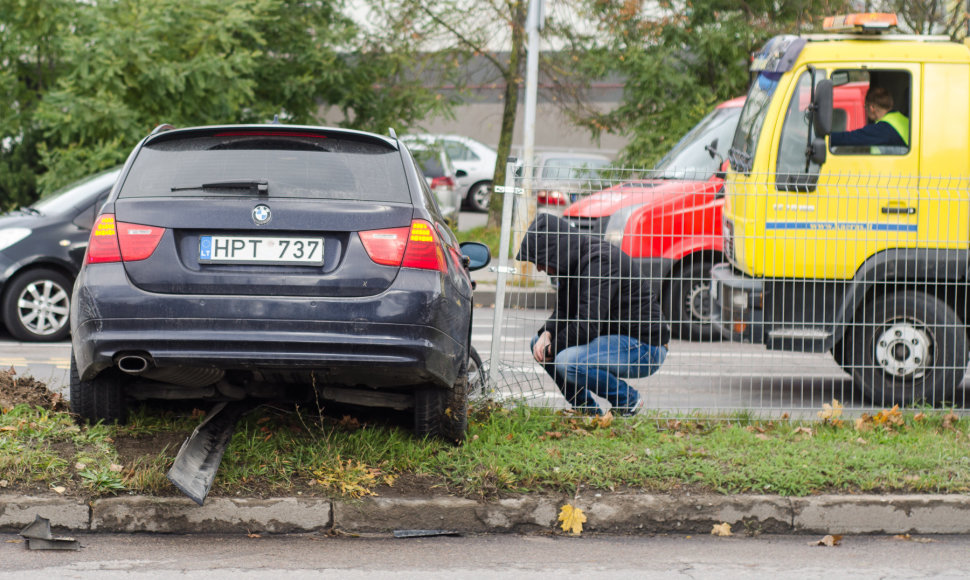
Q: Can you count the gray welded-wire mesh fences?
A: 1